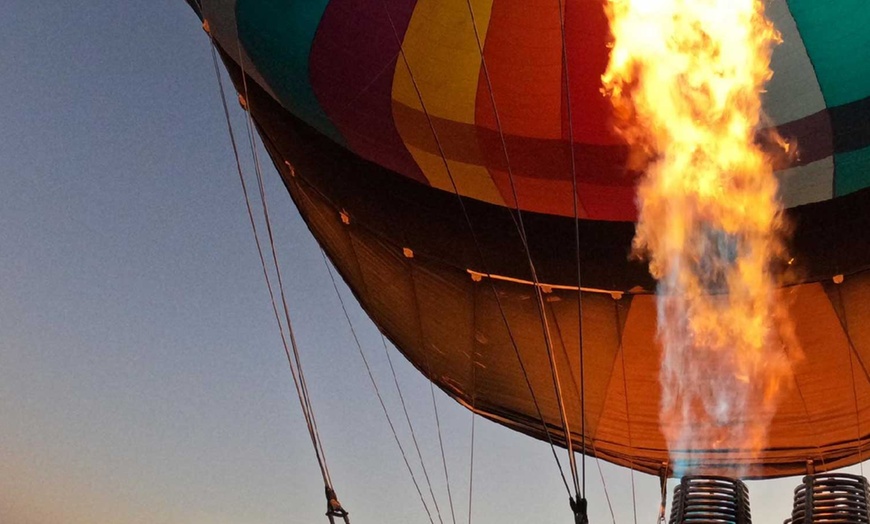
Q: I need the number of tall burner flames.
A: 1